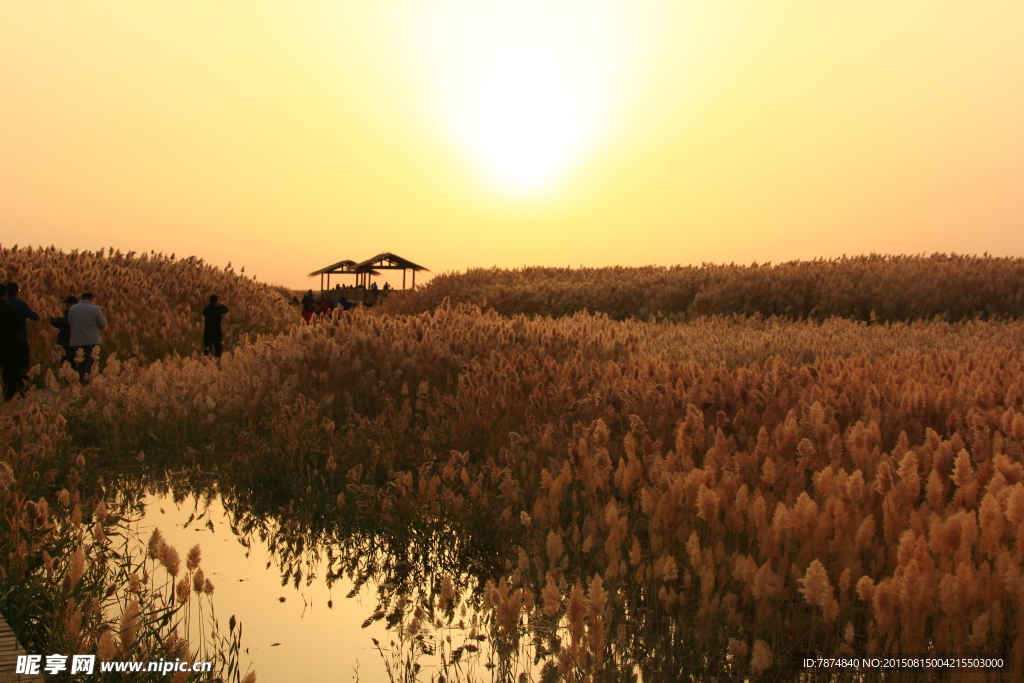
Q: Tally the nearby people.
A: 5